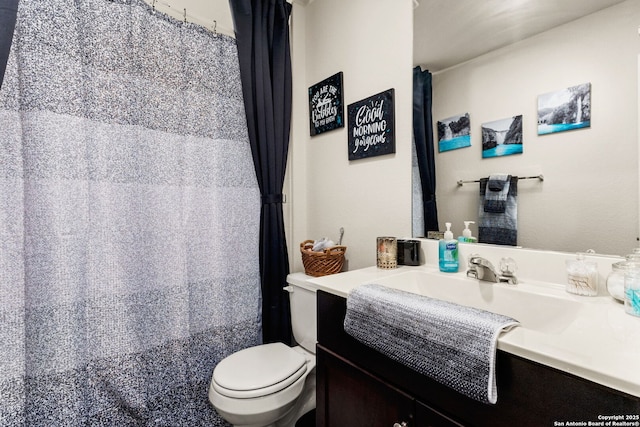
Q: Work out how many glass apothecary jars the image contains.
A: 3